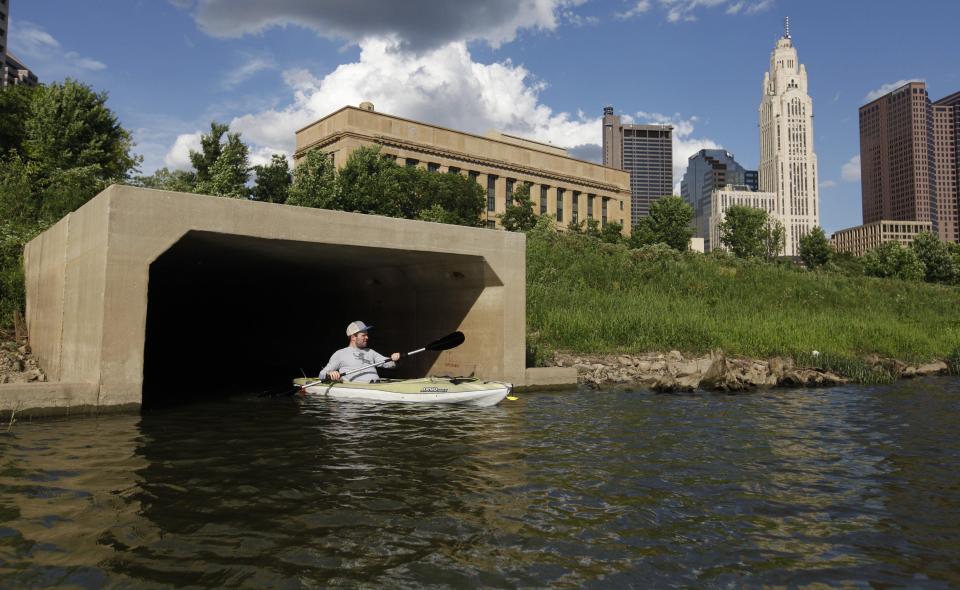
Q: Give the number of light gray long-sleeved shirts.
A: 1